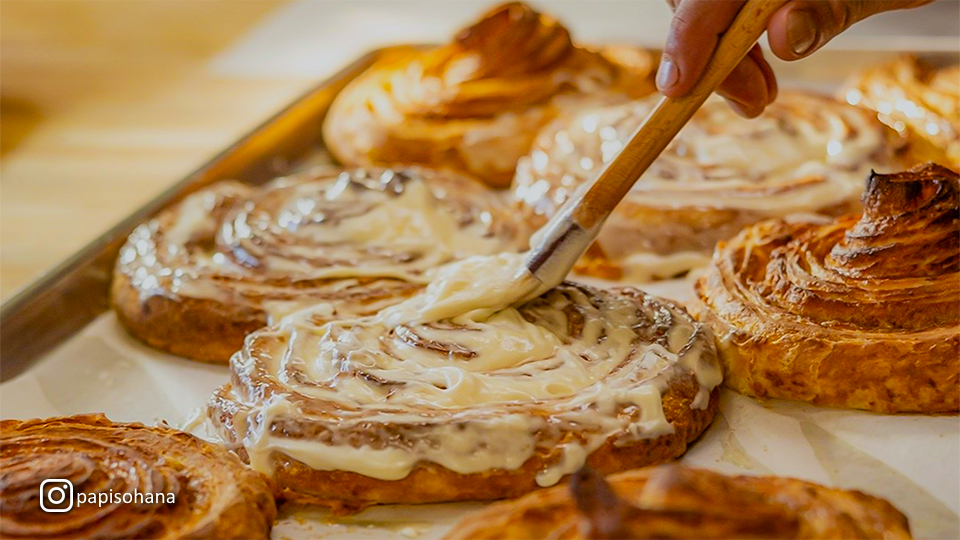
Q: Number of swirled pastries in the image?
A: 8